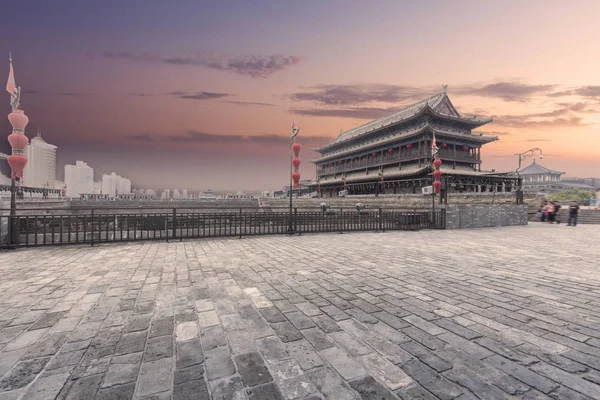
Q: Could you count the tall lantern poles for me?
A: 3